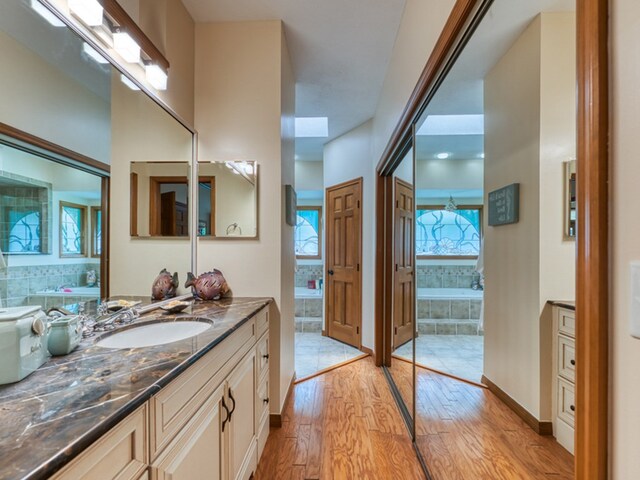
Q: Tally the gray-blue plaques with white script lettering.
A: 1